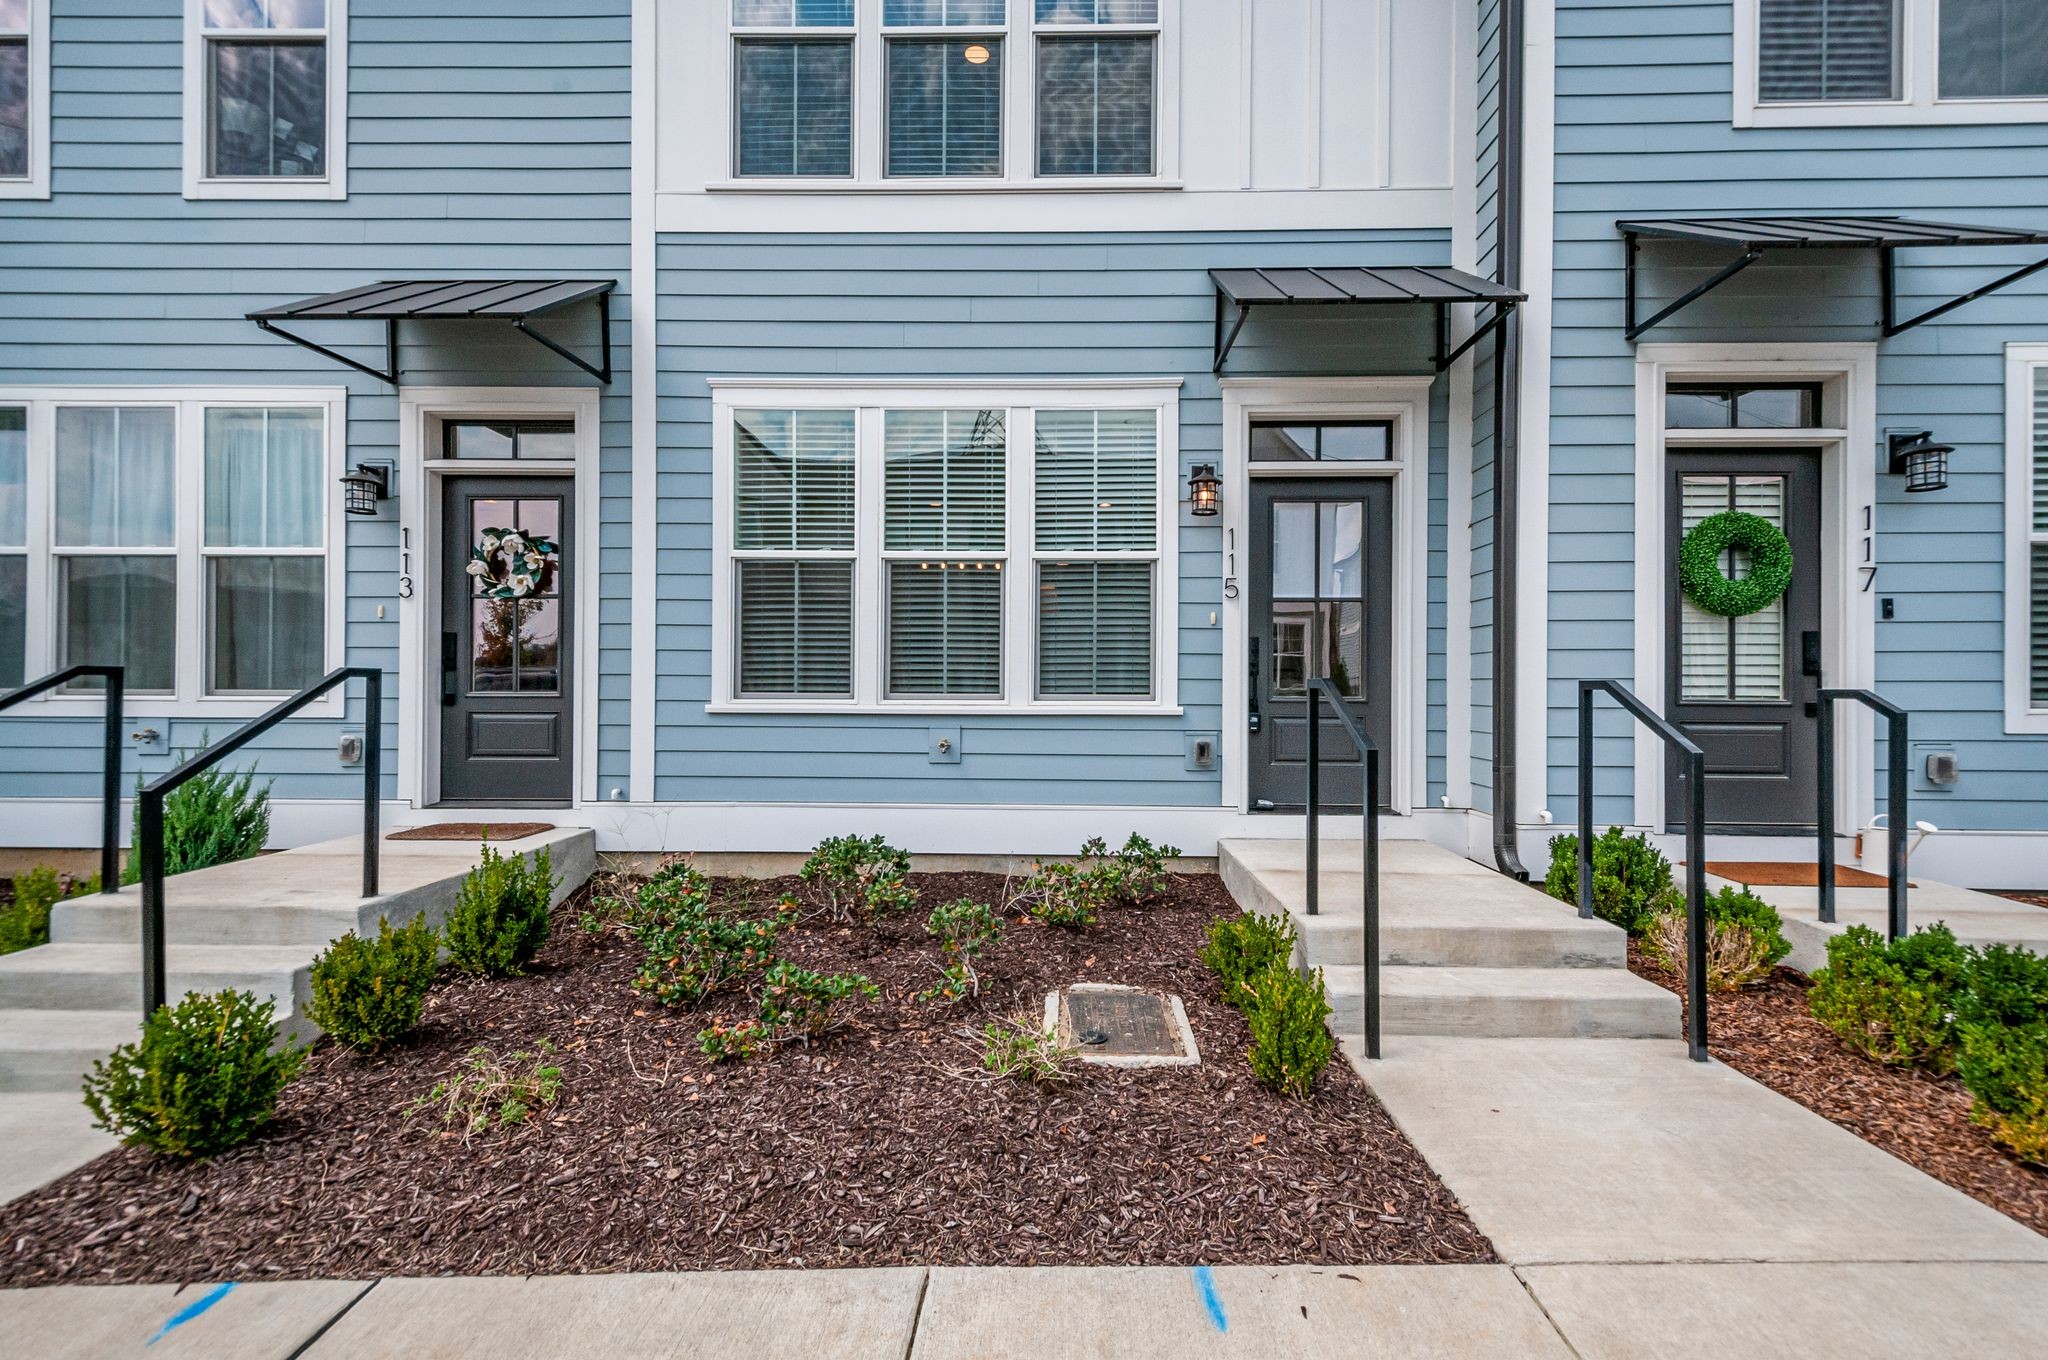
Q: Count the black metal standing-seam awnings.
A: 3